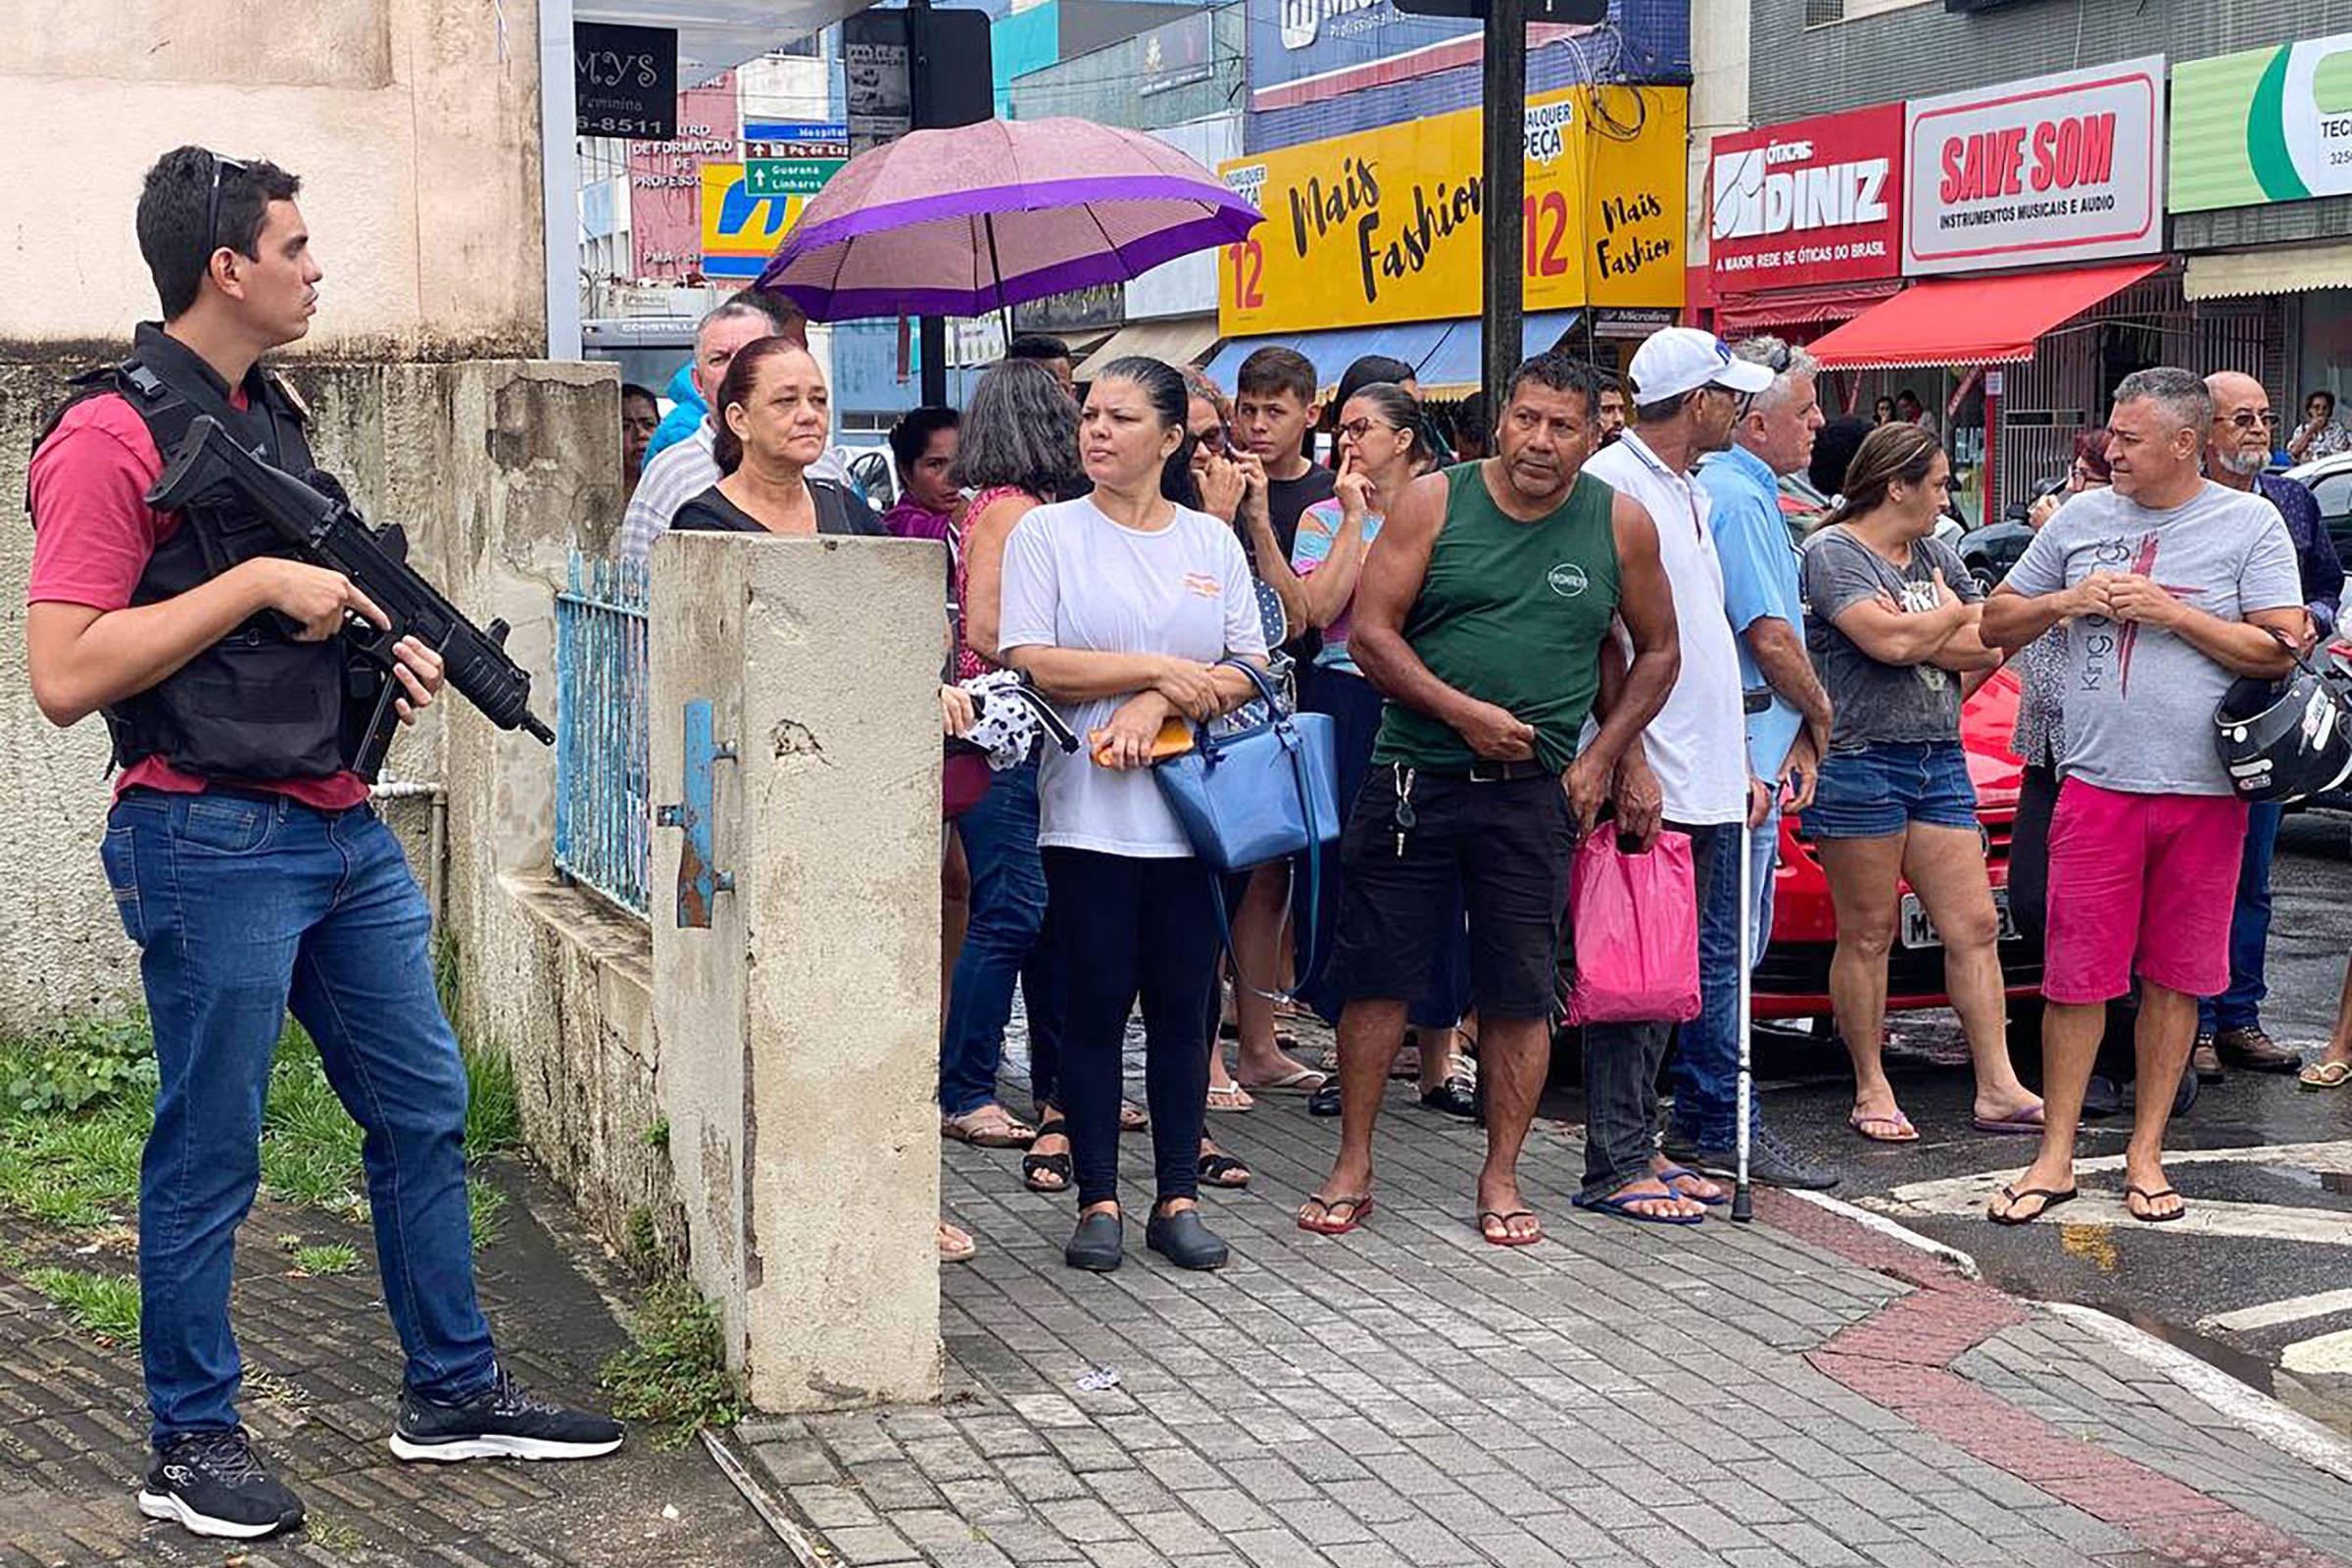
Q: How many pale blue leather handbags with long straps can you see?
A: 1